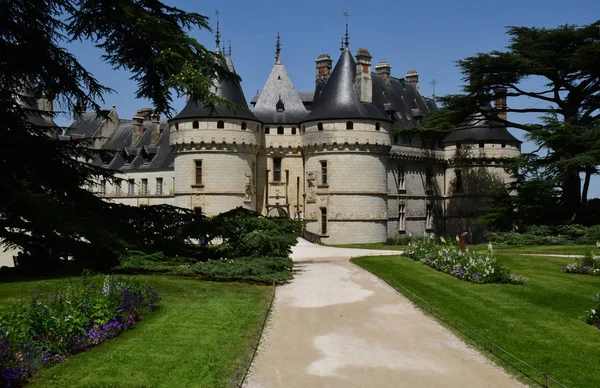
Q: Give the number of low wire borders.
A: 2